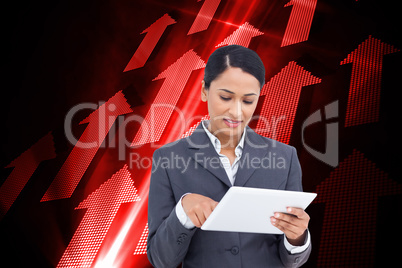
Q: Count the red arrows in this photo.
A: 12